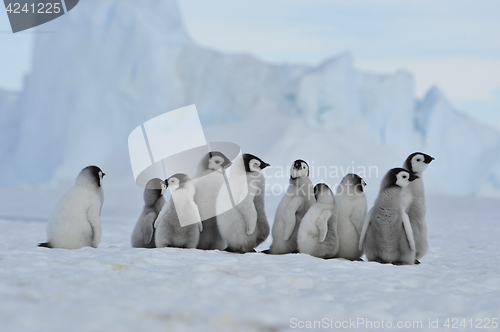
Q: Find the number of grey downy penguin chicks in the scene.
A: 10